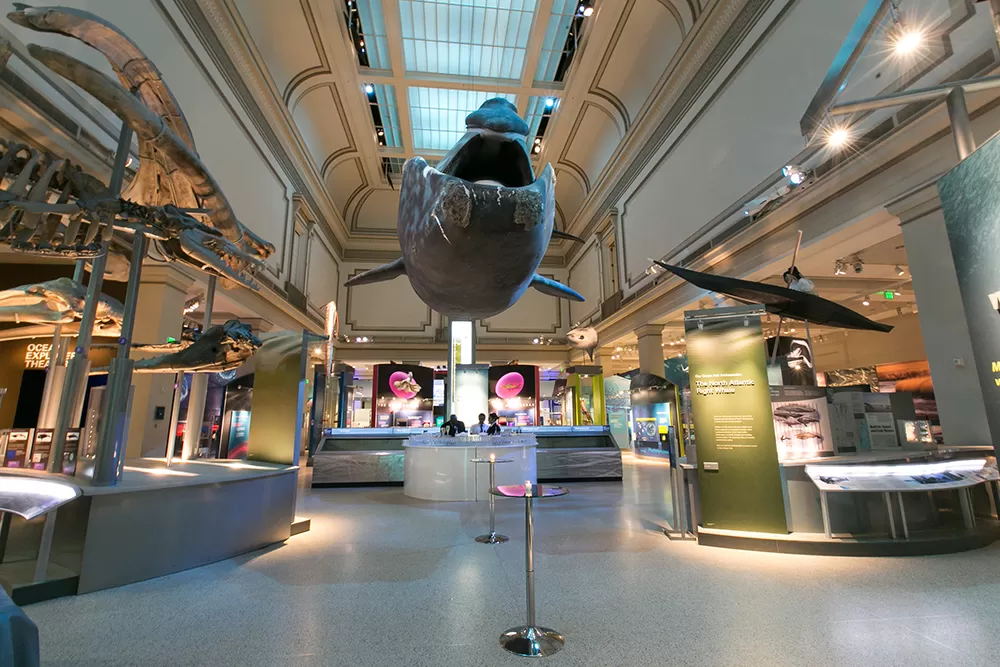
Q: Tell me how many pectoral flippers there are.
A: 2